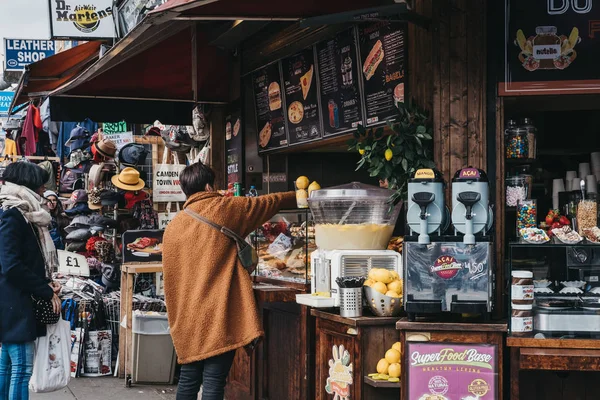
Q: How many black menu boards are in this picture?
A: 4